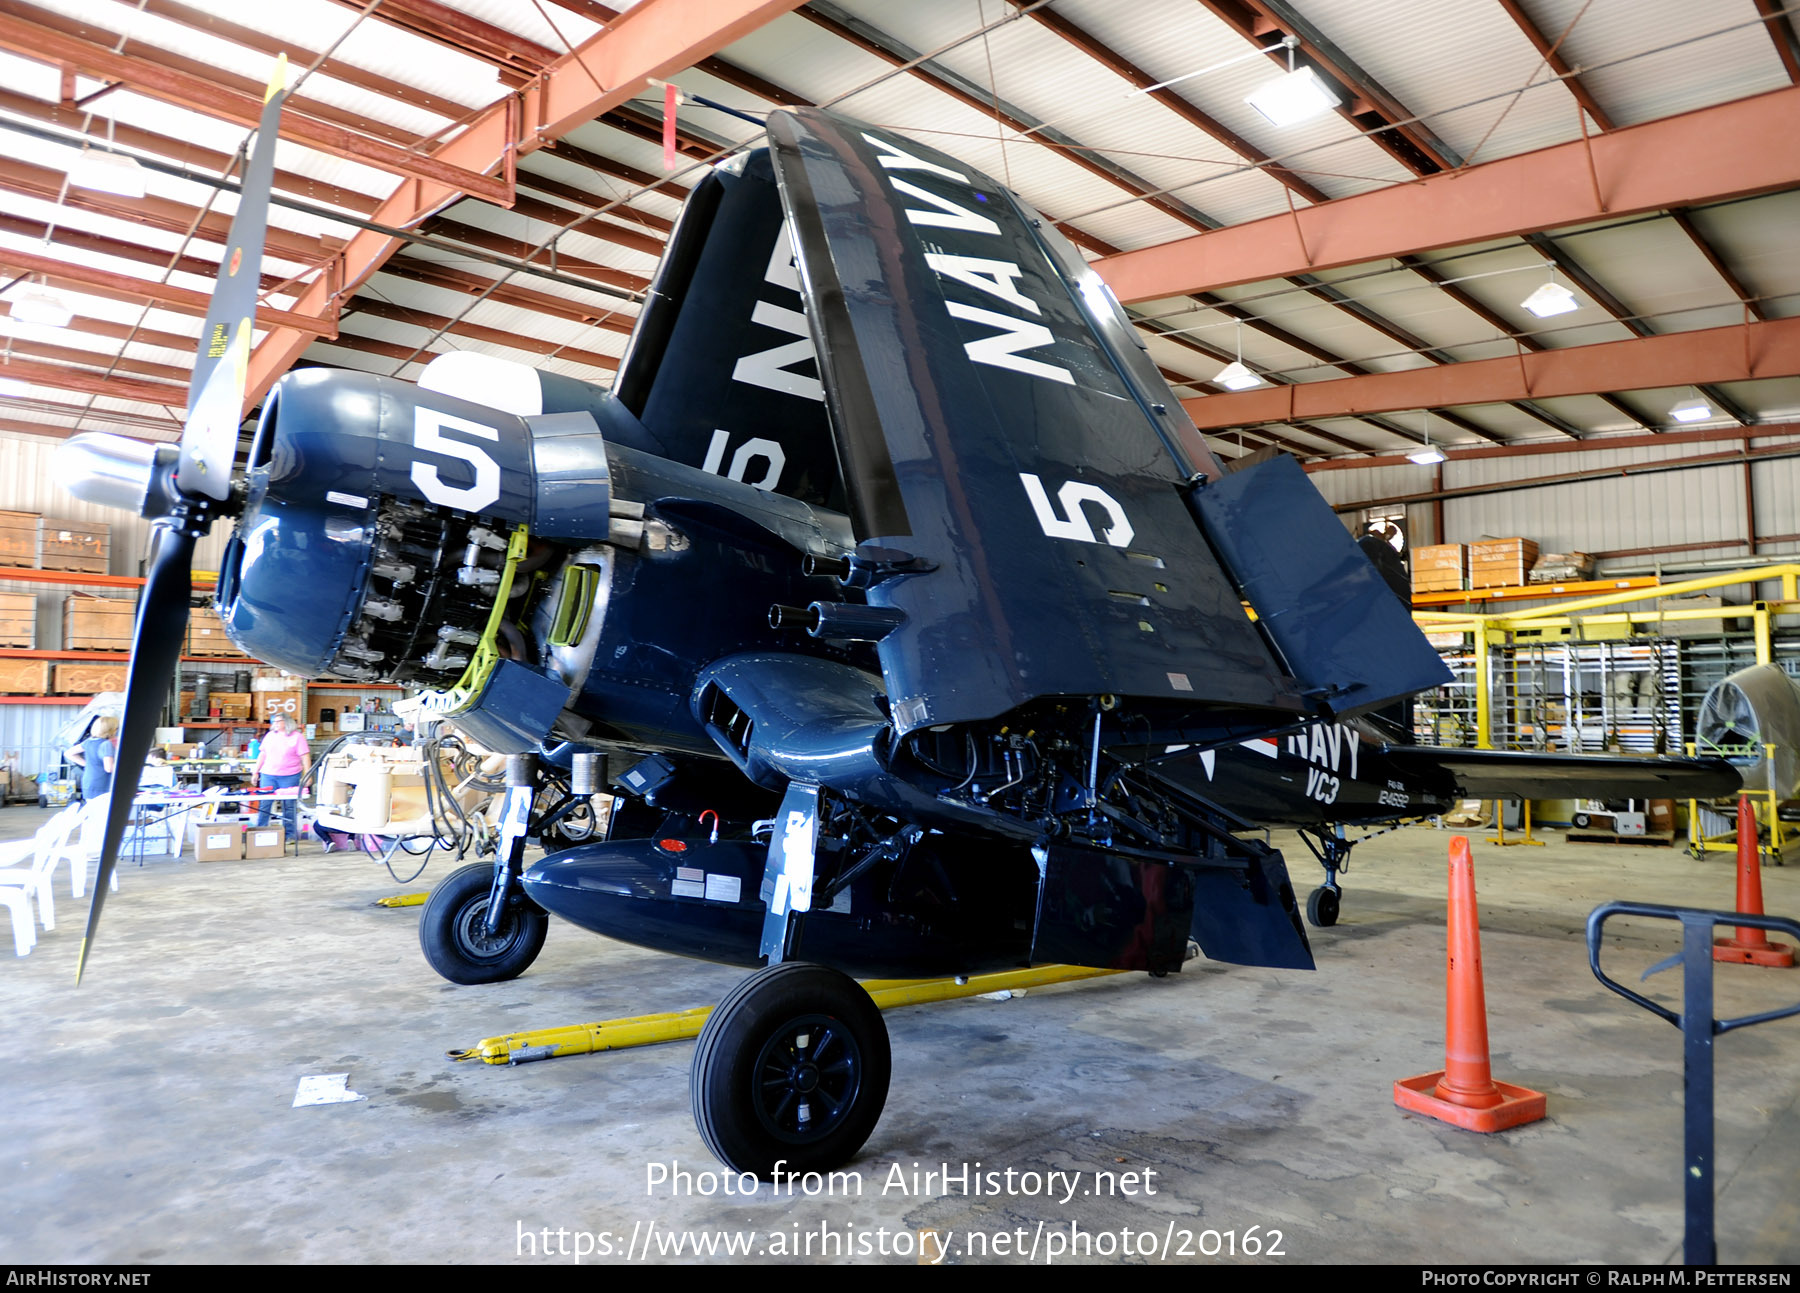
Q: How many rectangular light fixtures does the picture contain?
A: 7